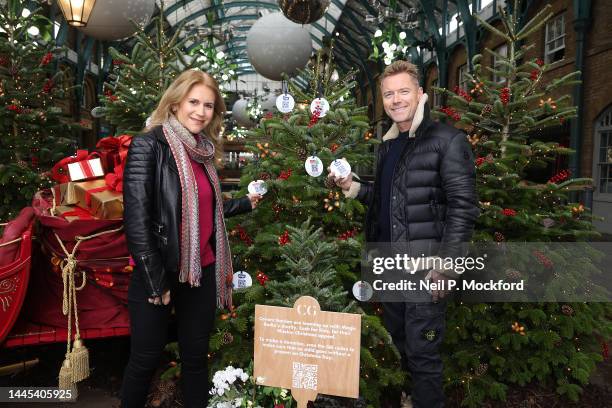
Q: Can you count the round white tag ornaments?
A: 7